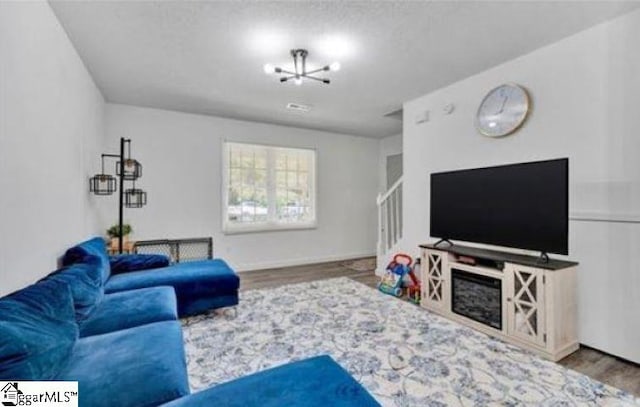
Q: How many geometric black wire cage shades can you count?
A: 3